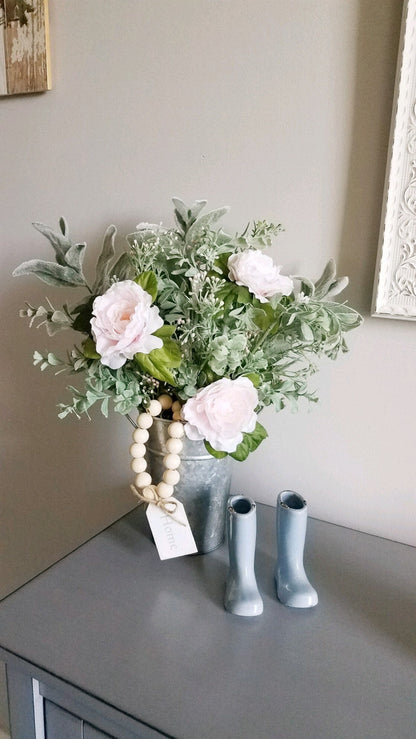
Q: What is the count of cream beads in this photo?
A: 15